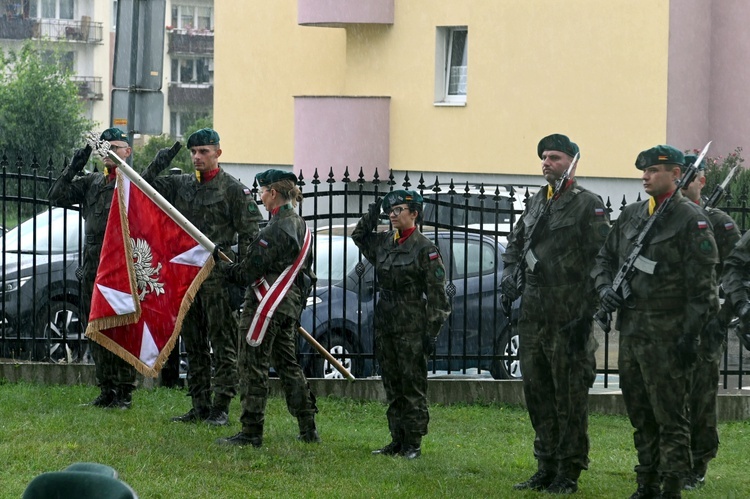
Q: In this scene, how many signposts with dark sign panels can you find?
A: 1